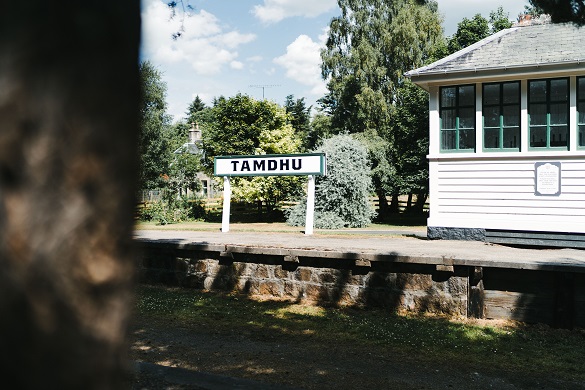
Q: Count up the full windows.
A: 3